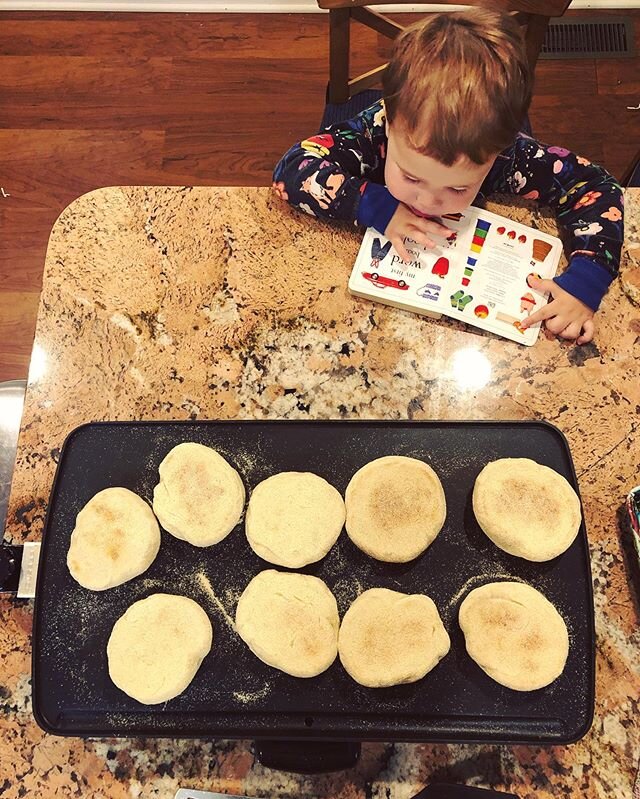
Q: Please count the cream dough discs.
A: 9